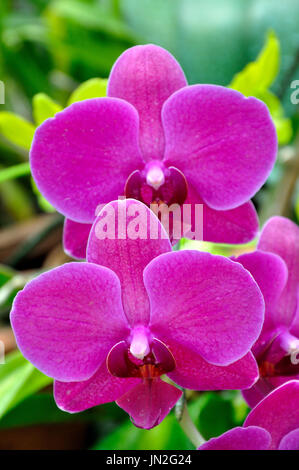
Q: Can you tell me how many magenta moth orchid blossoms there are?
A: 4